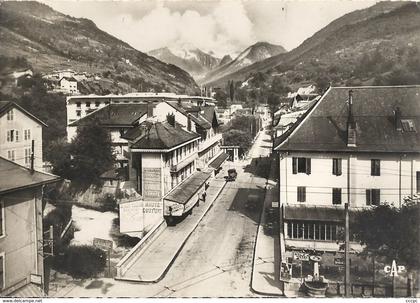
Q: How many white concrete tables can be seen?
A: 0